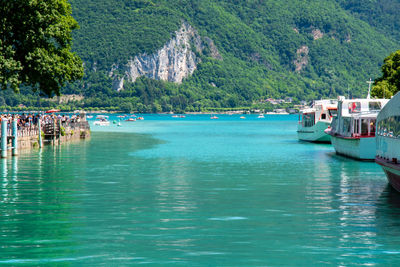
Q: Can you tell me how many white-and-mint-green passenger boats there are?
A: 3